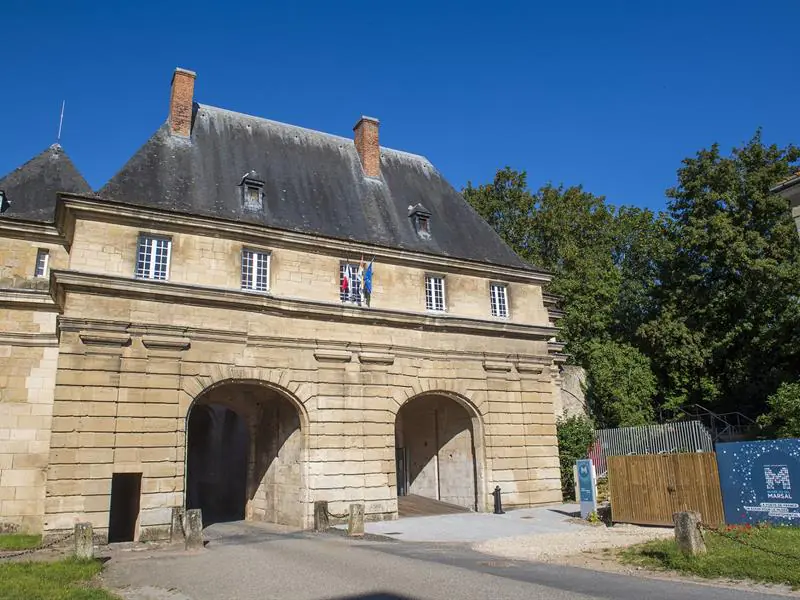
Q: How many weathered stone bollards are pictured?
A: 6